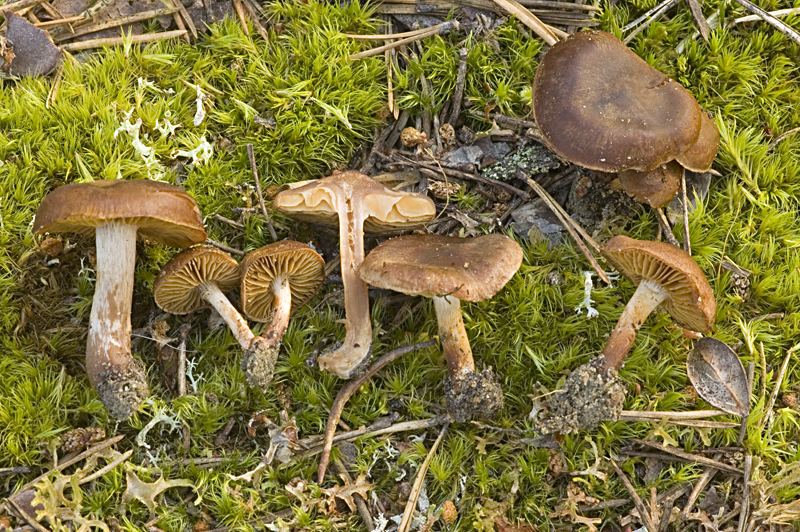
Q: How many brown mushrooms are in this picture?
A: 9